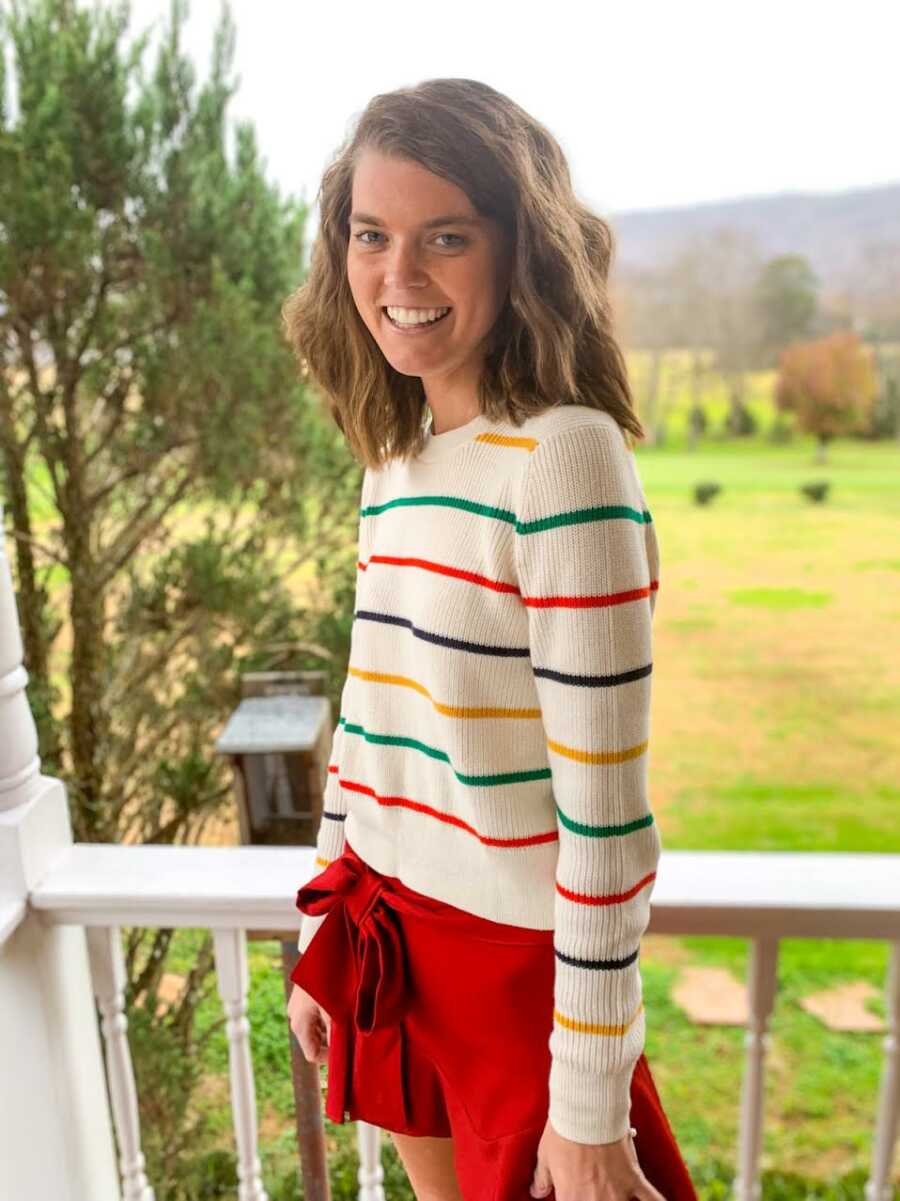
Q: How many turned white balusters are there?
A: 5